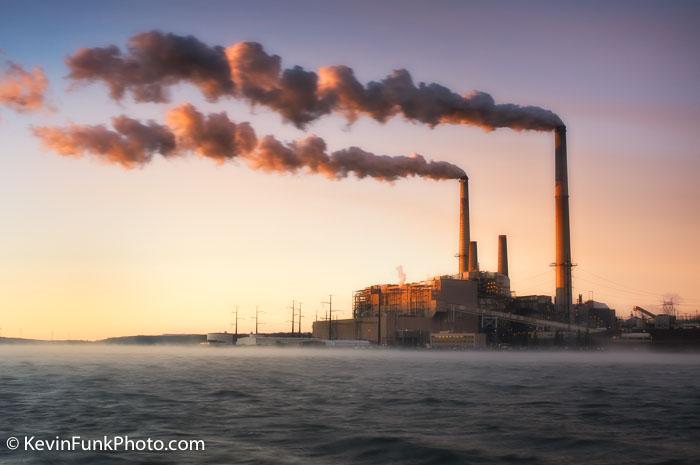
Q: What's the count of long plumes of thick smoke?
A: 2